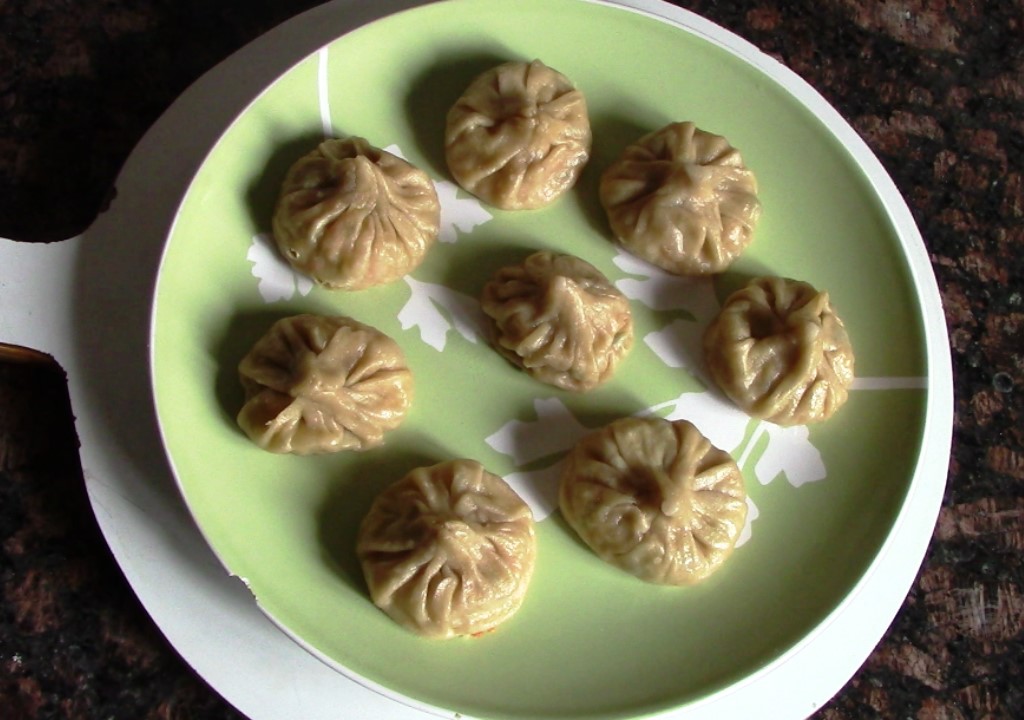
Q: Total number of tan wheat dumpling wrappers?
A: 8